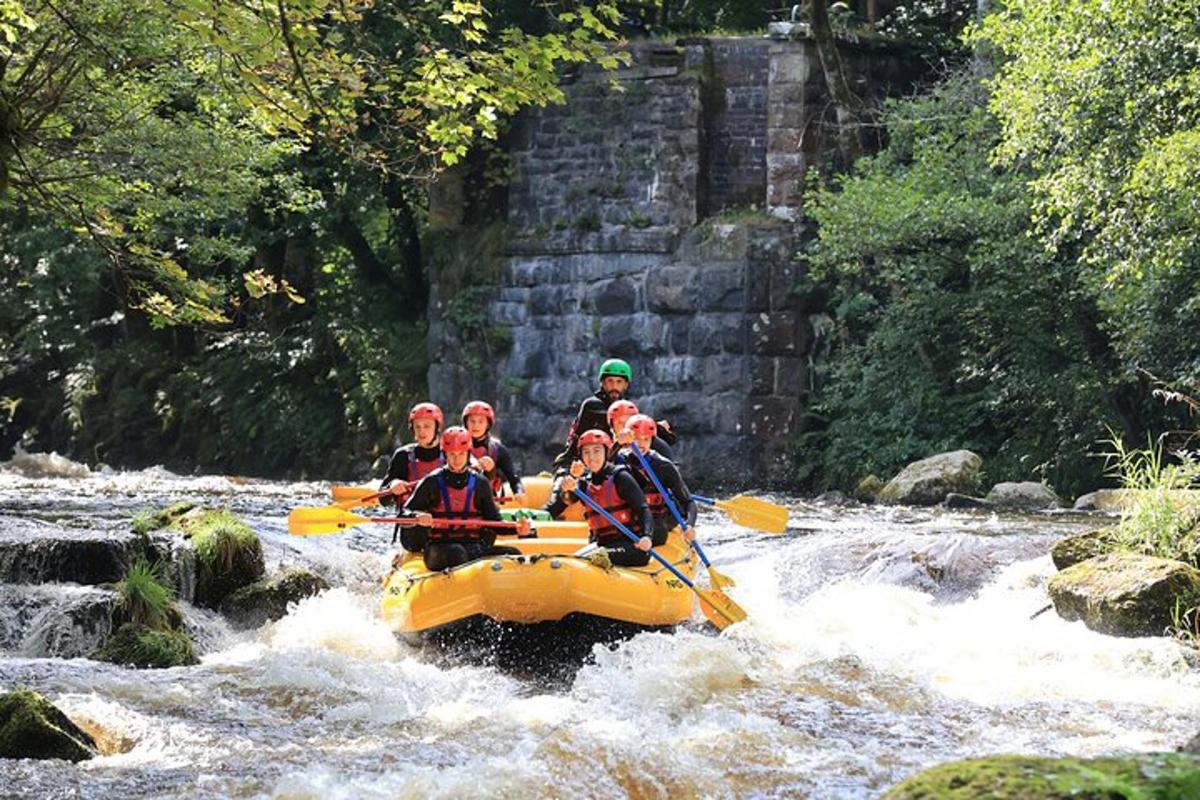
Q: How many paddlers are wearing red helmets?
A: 6